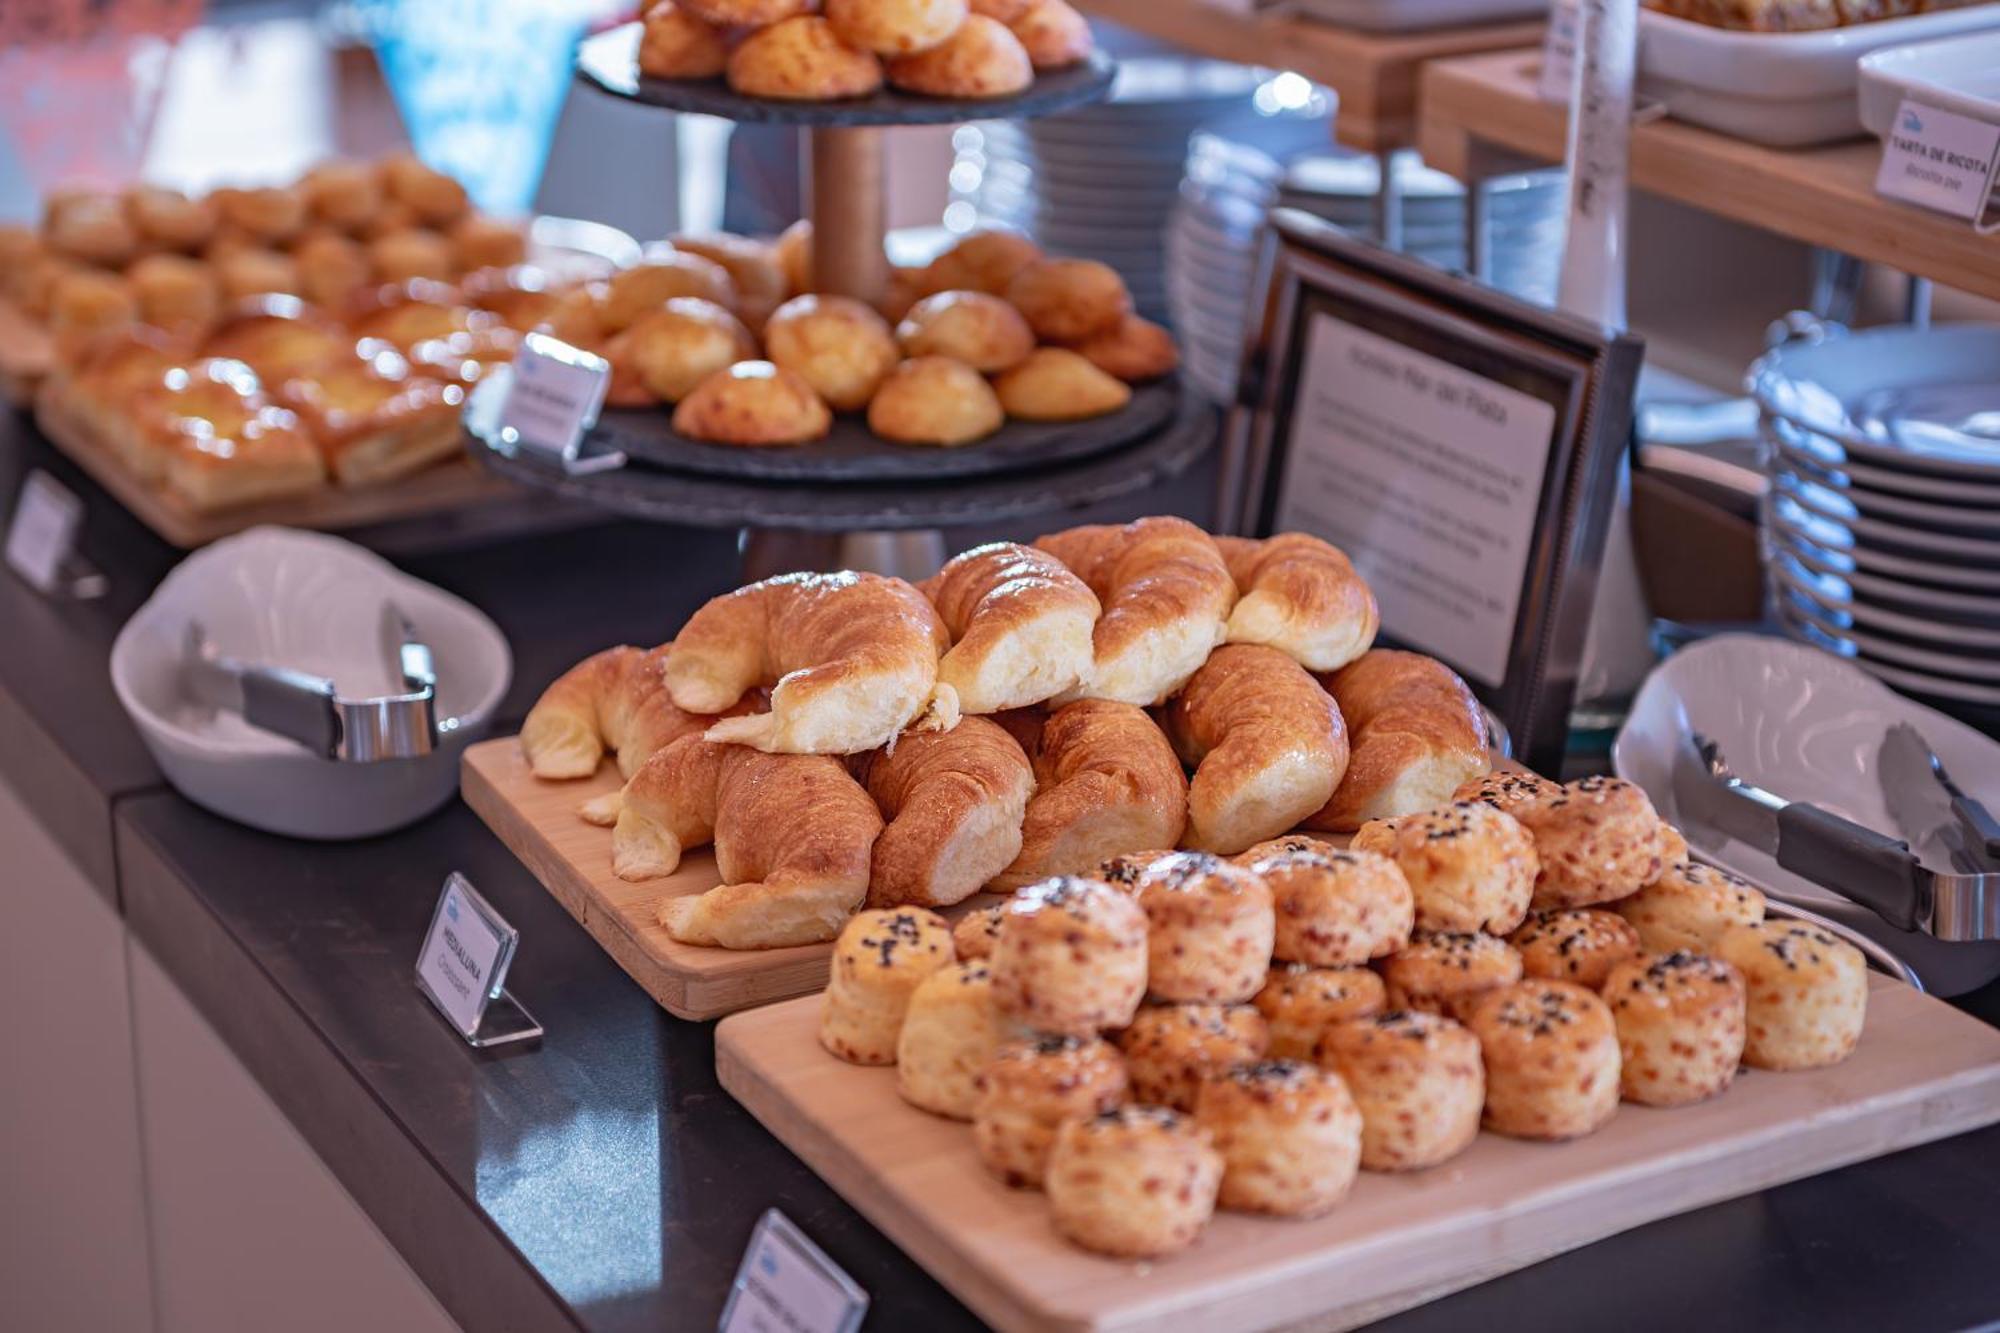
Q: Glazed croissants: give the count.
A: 10